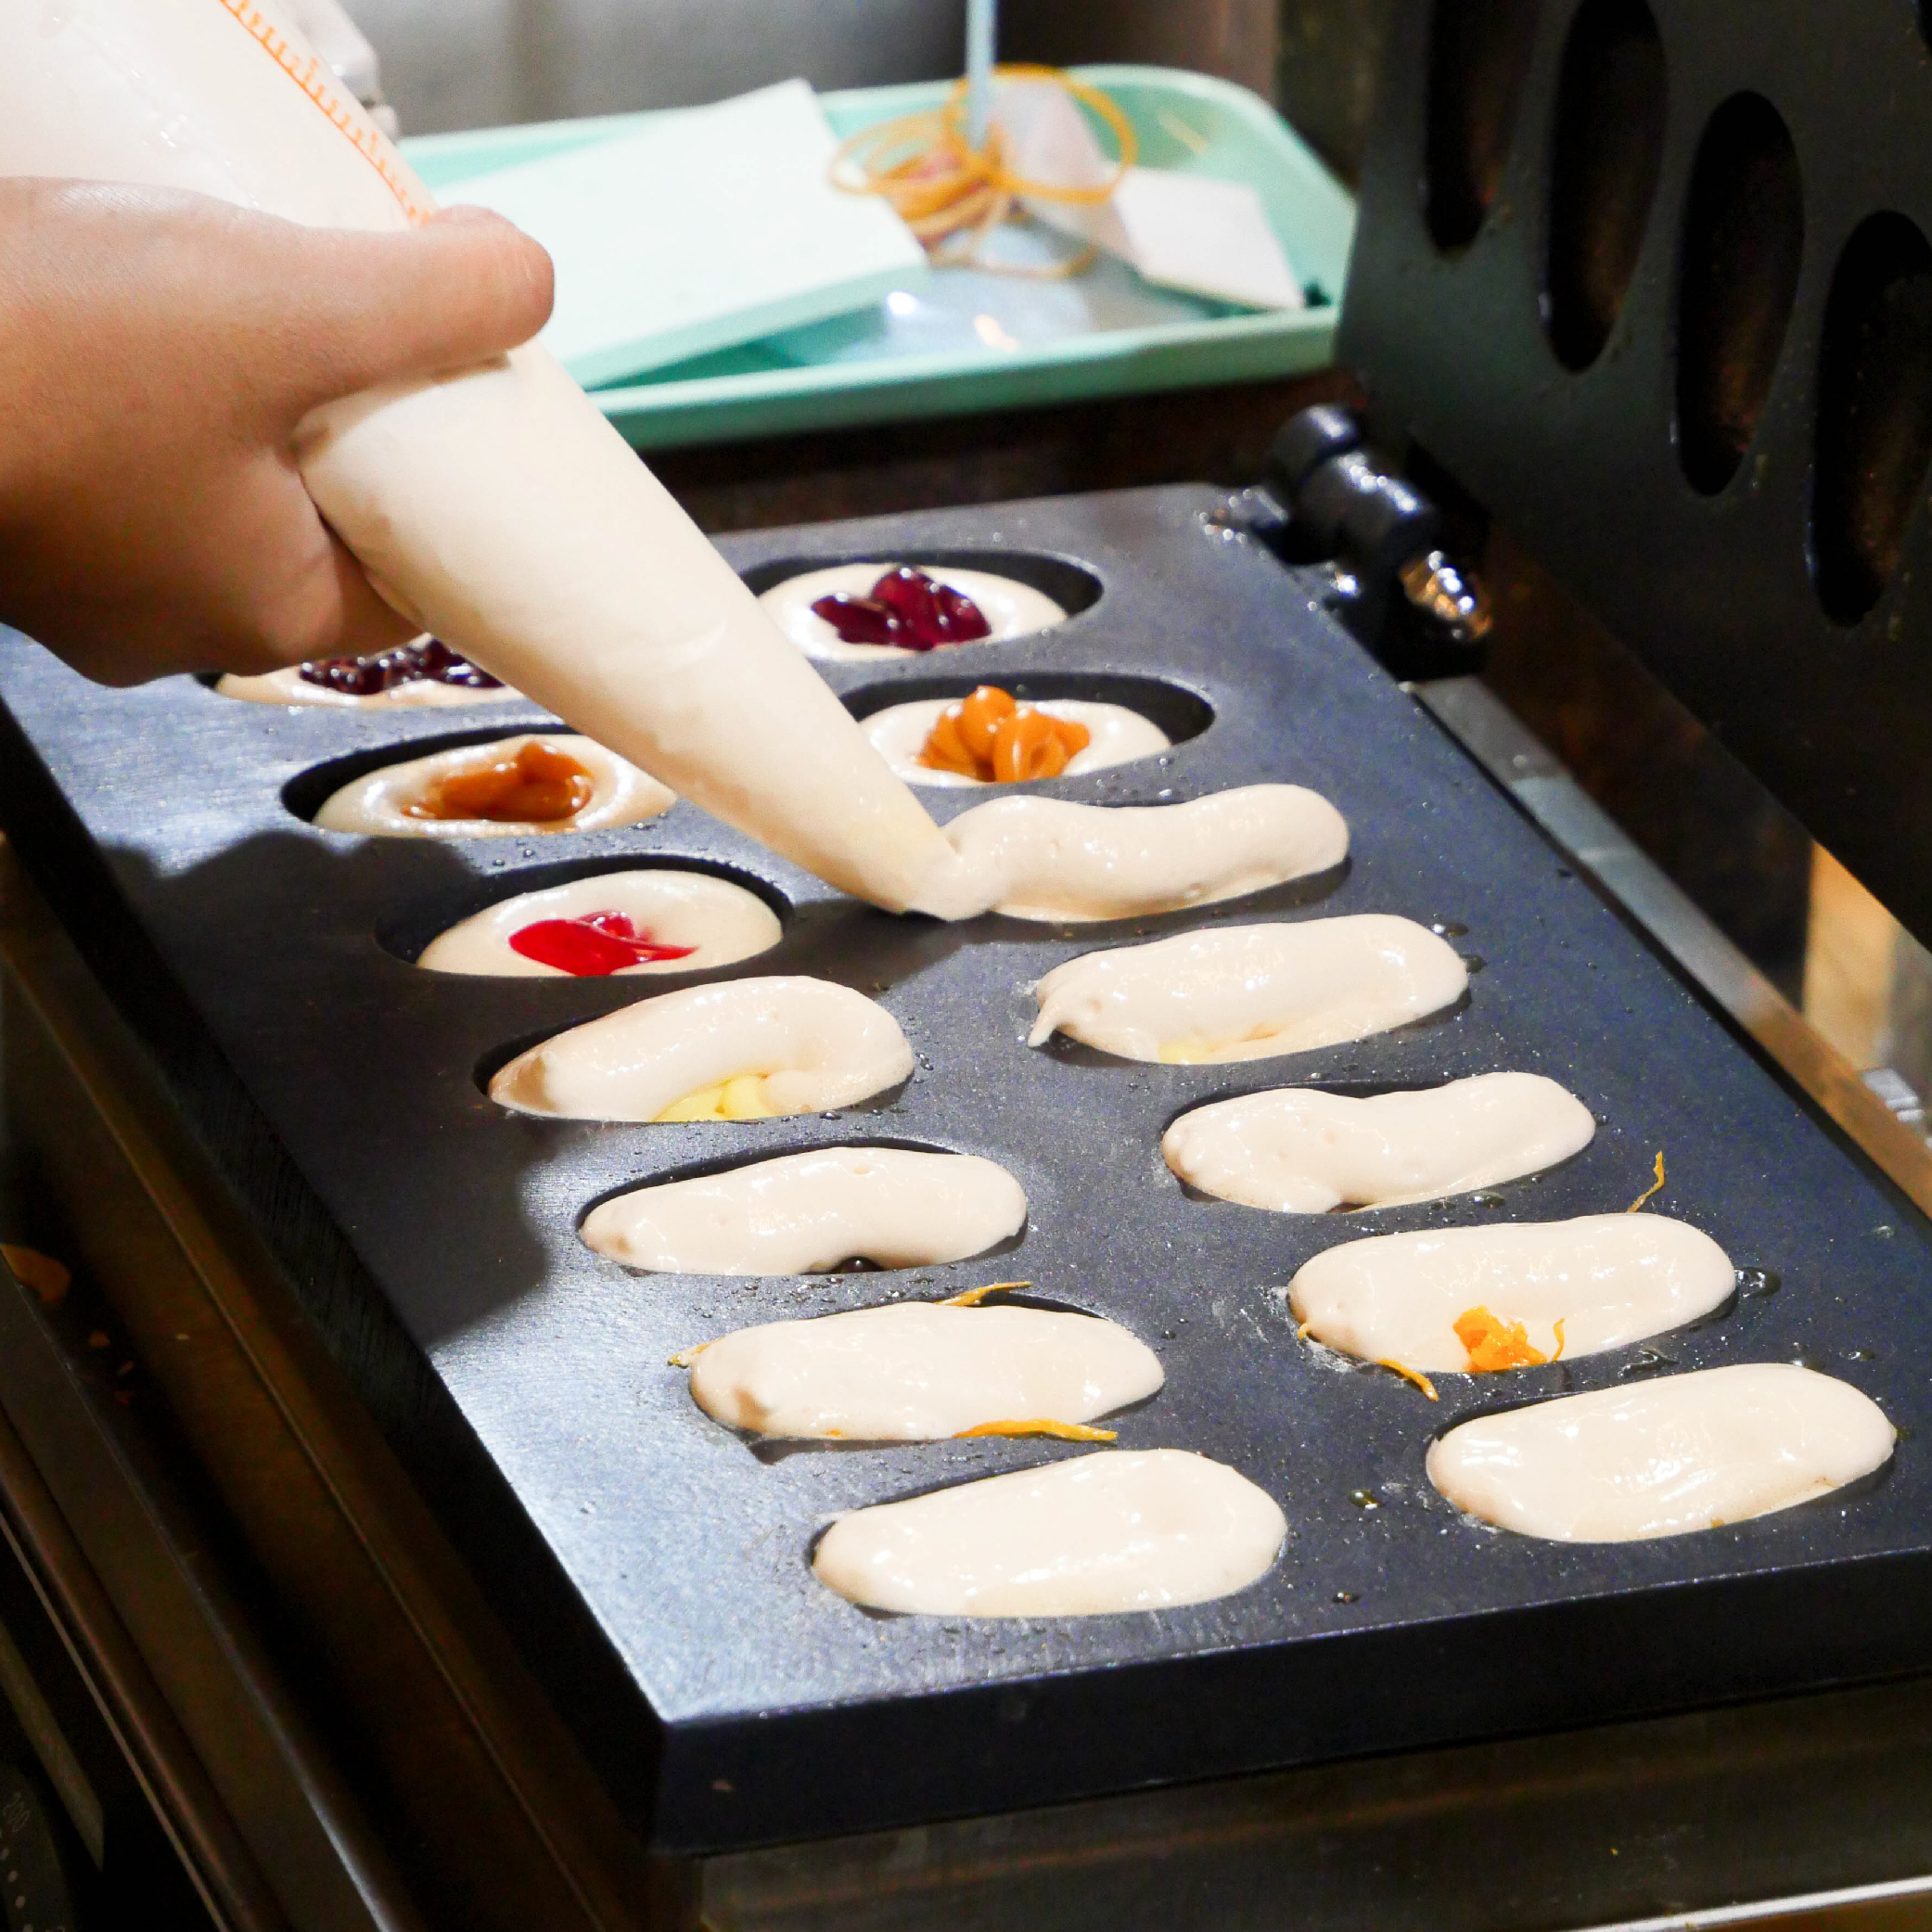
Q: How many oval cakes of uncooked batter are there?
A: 14